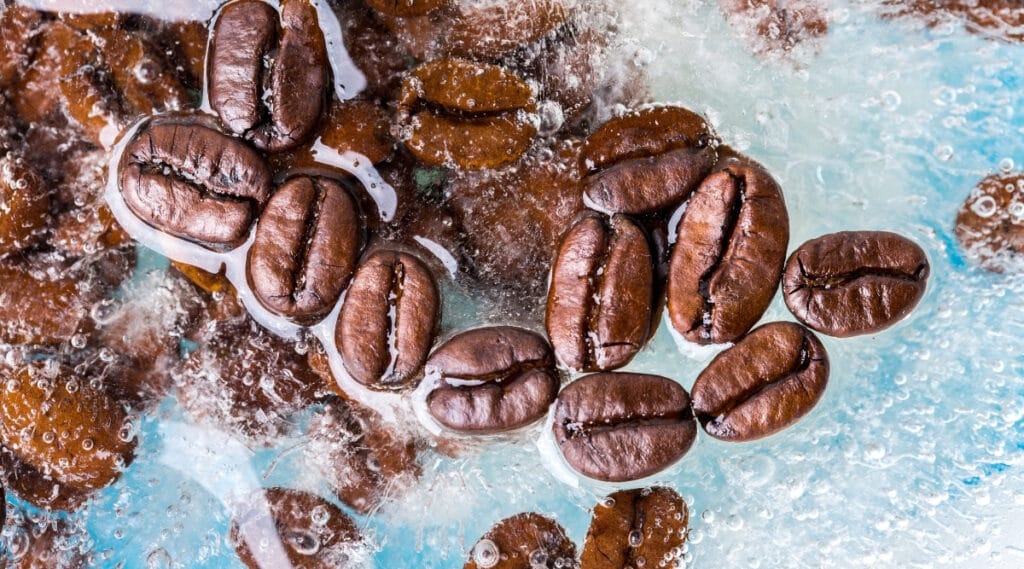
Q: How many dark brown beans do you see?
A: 11